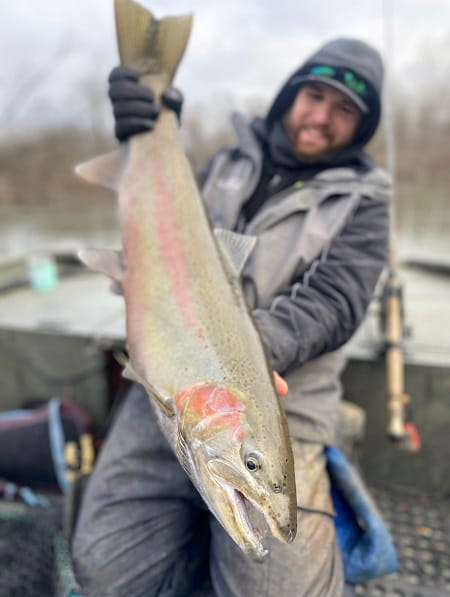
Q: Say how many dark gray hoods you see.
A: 1